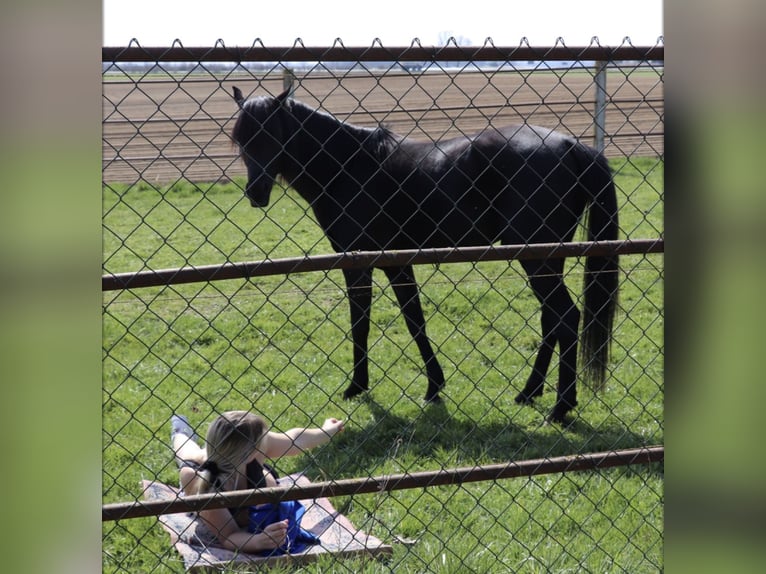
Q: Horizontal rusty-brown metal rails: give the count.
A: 3